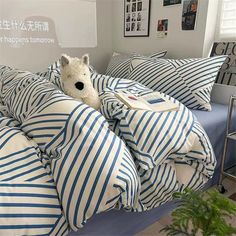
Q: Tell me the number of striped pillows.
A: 2